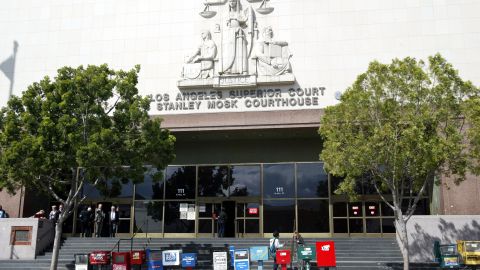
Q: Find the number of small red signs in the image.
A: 3